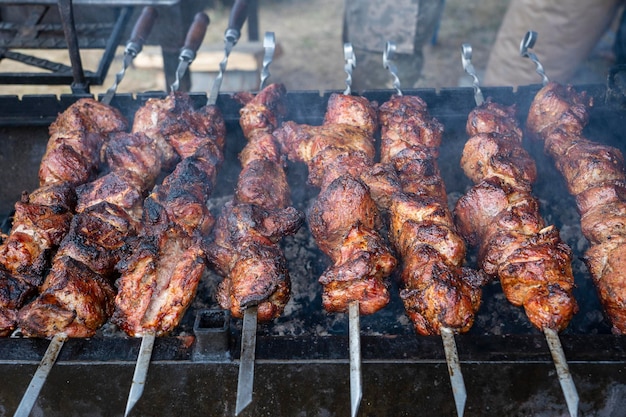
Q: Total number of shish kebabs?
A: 8